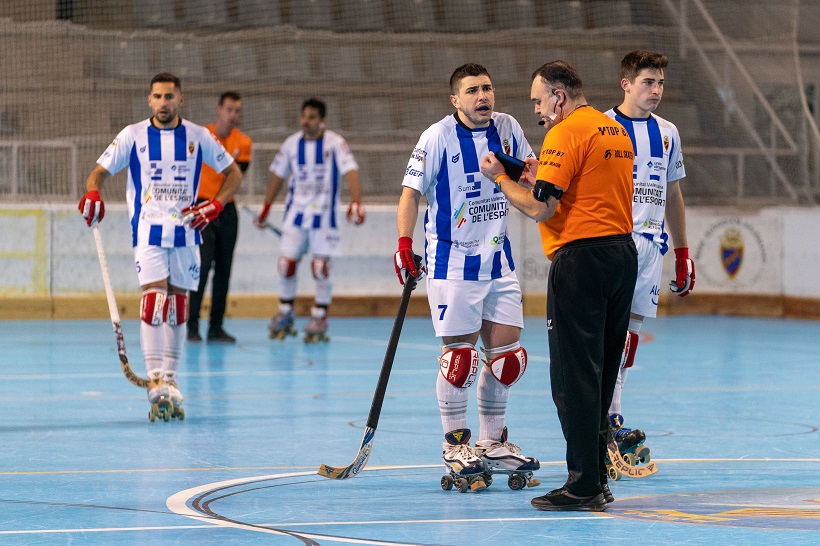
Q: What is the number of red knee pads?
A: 7